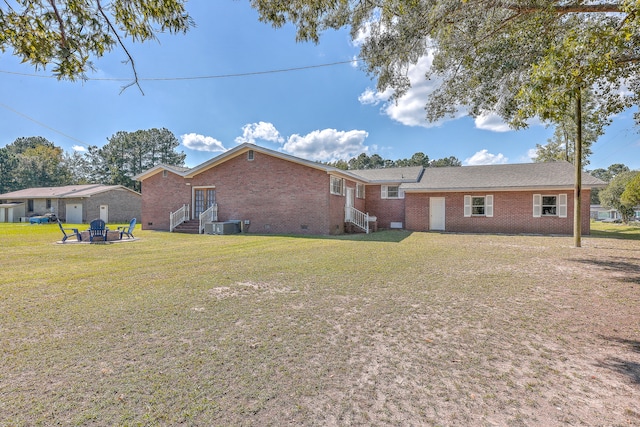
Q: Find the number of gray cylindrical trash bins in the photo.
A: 0